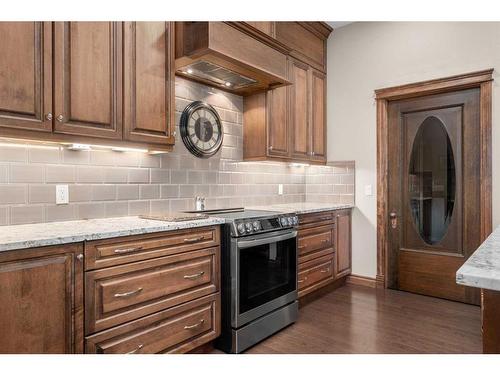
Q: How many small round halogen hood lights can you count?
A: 2